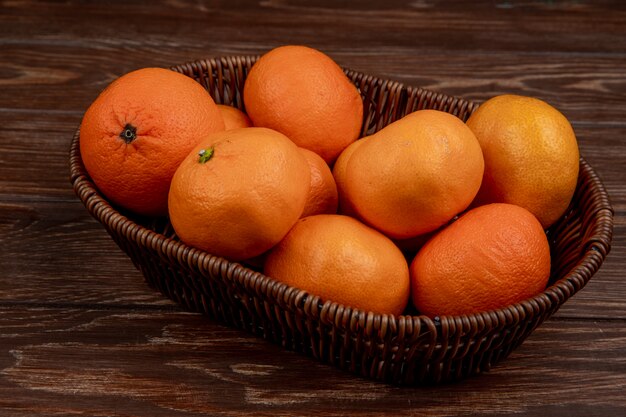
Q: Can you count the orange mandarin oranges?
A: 10